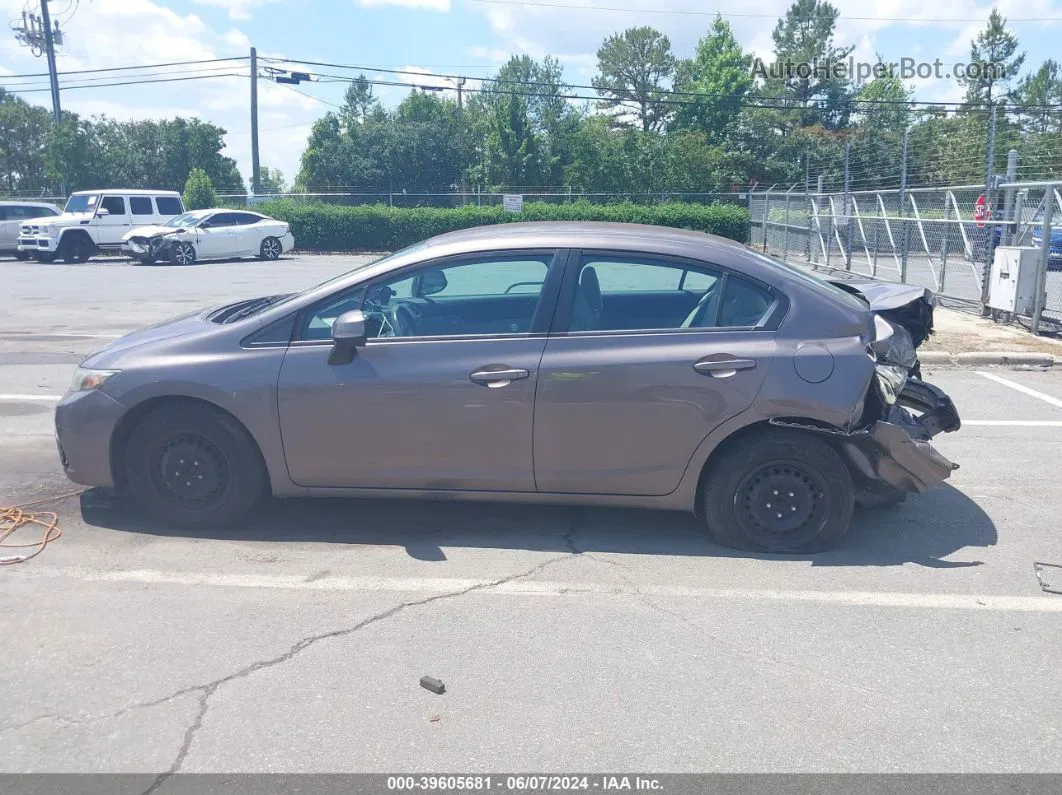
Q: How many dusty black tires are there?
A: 2